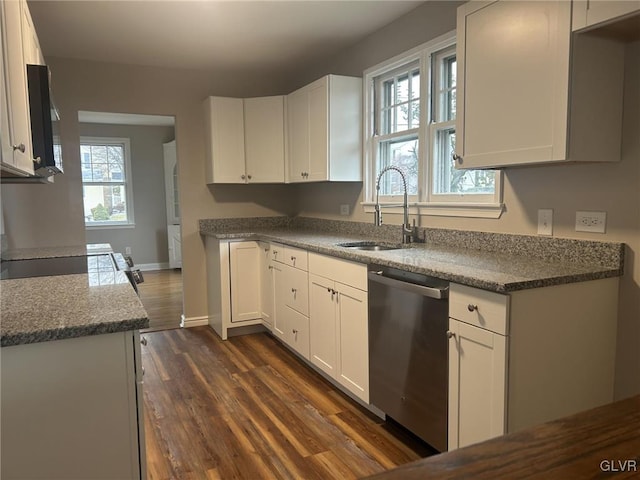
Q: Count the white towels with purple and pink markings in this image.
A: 0